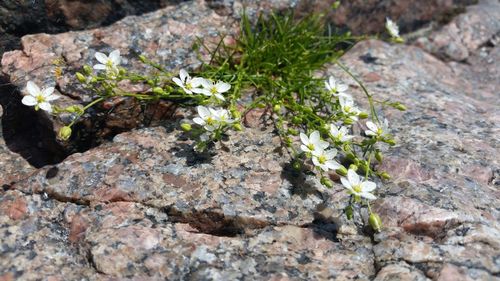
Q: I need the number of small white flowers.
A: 14